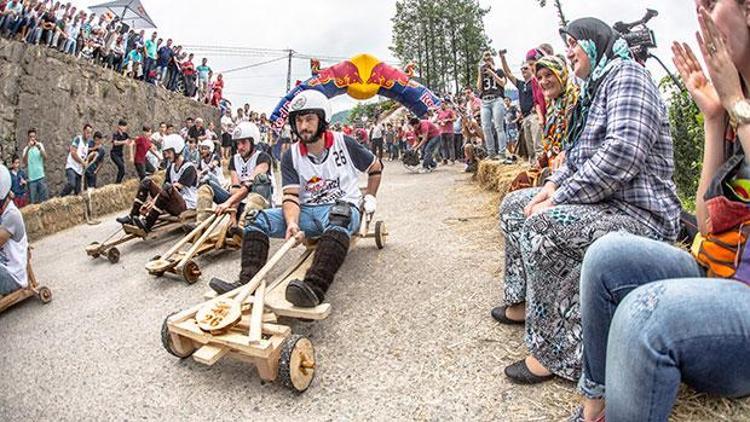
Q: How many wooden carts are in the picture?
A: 4